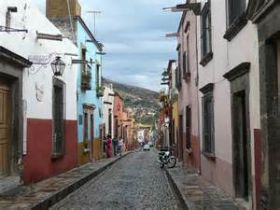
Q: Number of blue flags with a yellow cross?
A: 0